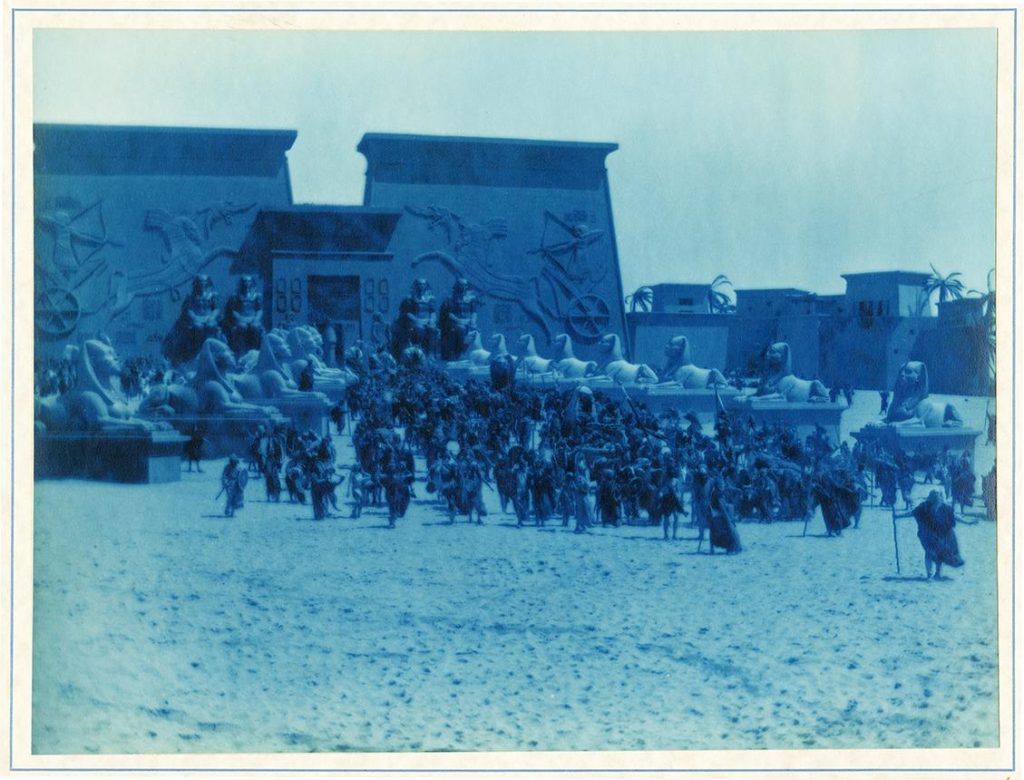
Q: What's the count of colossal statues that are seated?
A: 4